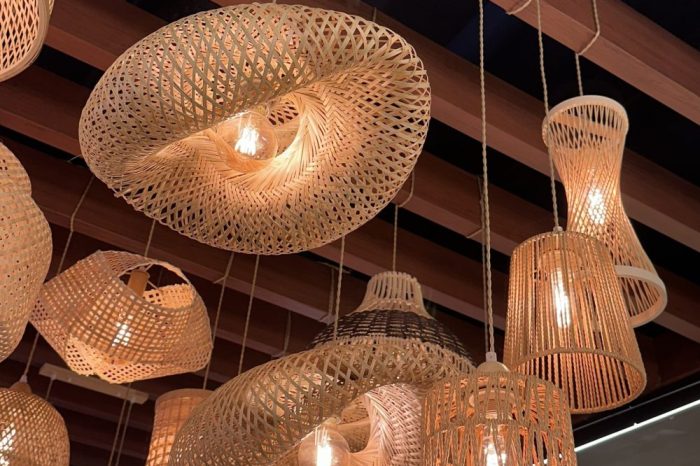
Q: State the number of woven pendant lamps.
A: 11